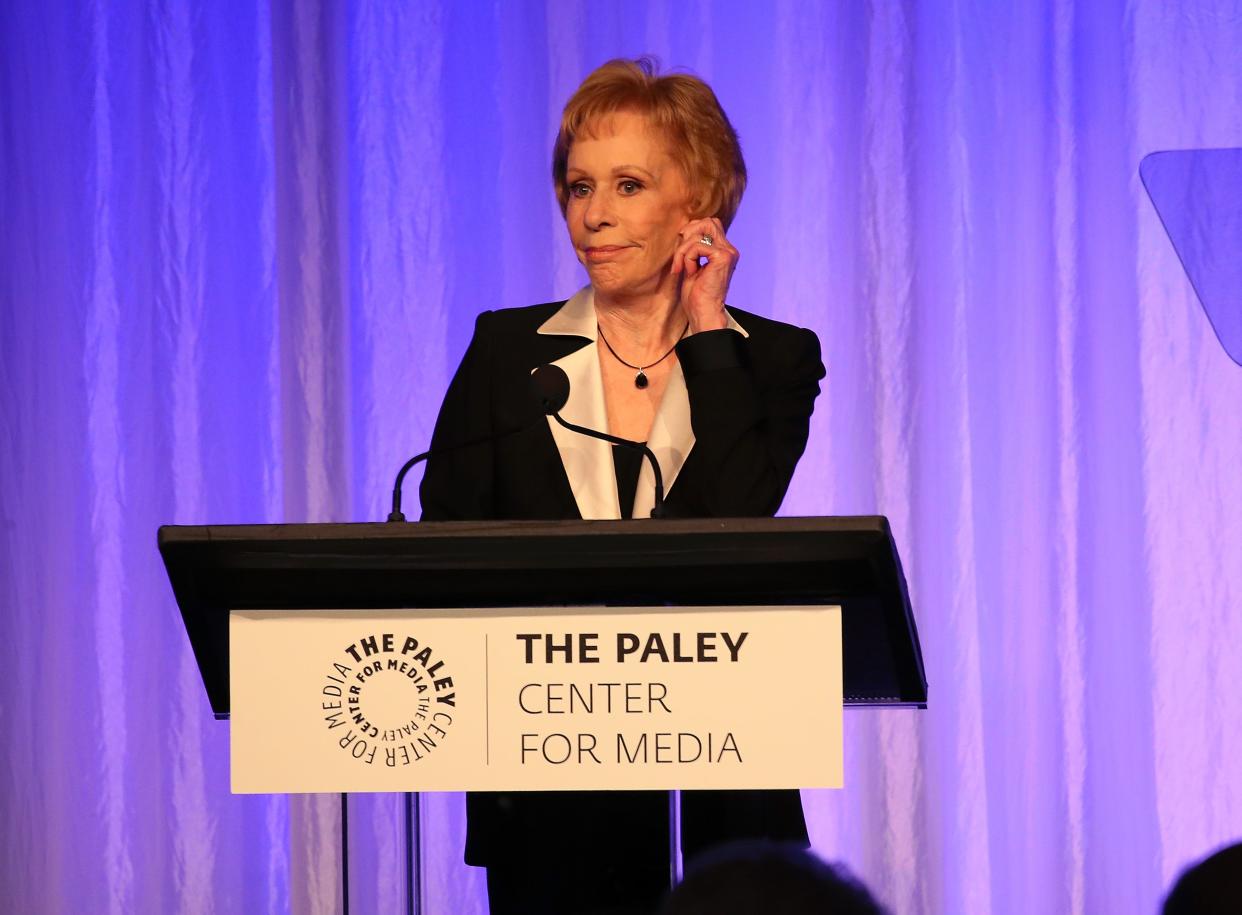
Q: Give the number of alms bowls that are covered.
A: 0